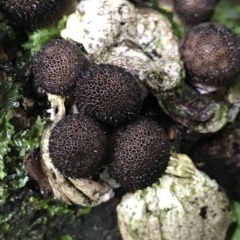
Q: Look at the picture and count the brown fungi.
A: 7